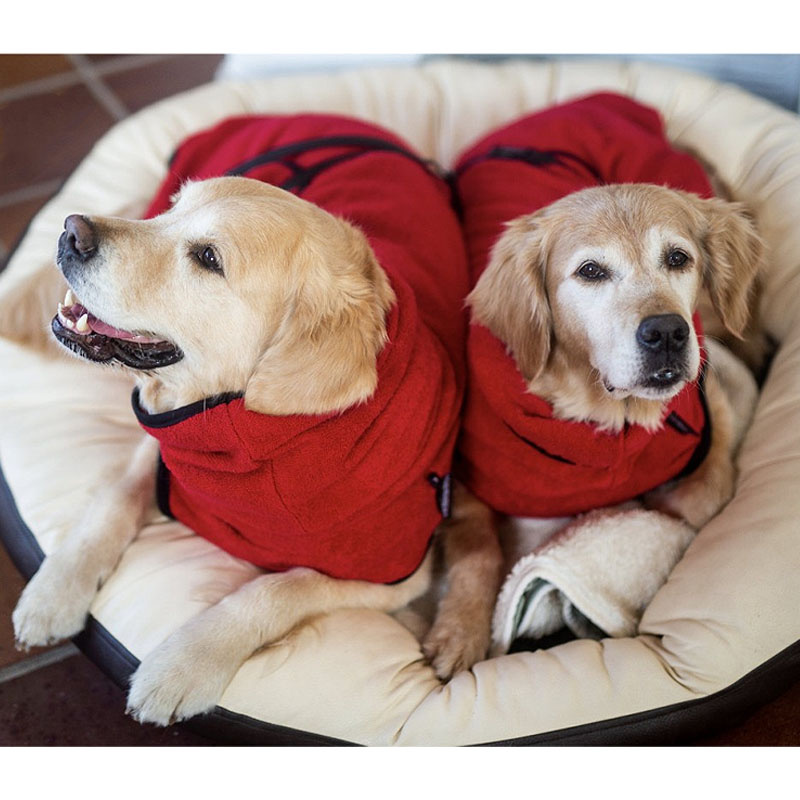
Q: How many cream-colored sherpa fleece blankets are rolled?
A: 1